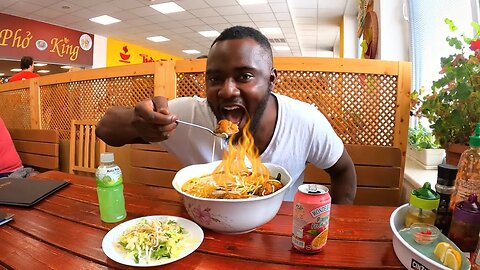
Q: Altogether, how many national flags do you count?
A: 0